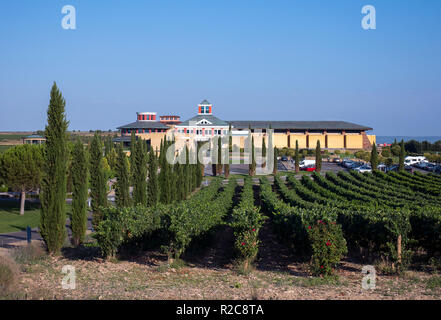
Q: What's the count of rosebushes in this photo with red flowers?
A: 2